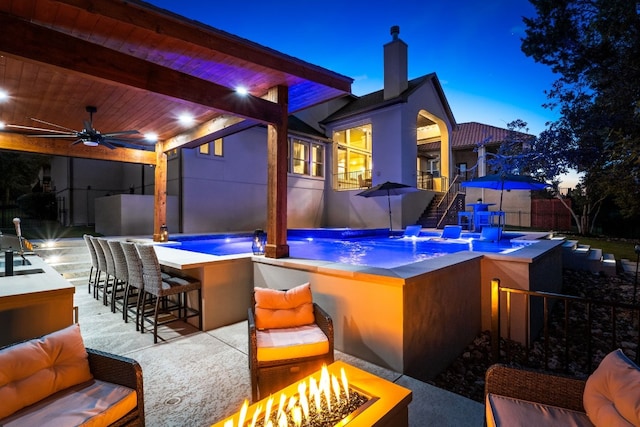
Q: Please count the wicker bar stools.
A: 6